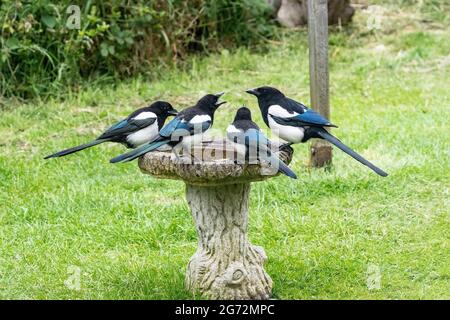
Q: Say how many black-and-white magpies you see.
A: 4